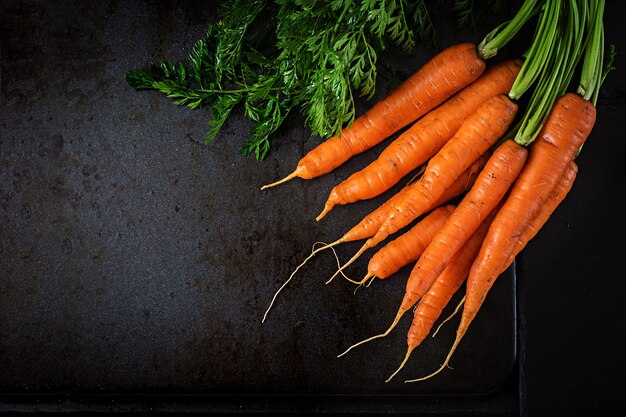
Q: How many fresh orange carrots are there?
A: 9